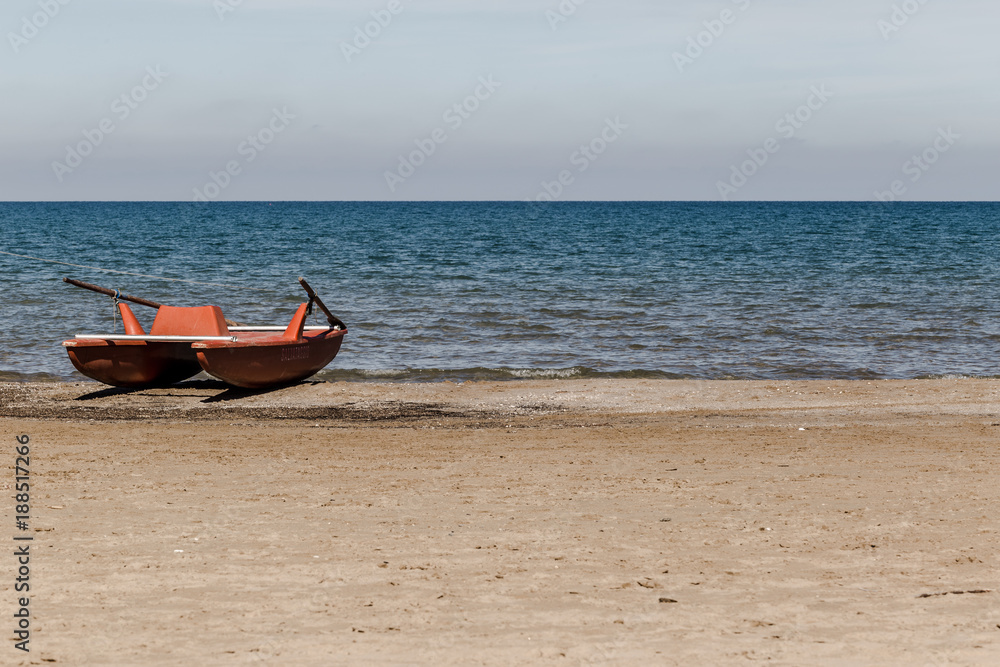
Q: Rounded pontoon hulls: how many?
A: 2